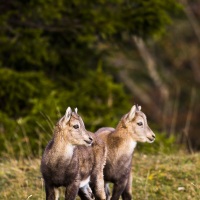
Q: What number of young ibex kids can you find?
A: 2